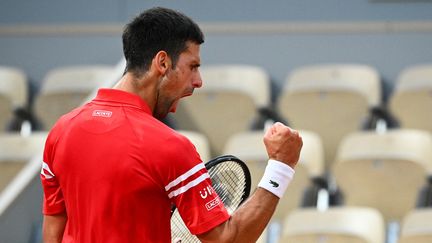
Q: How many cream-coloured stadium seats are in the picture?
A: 11